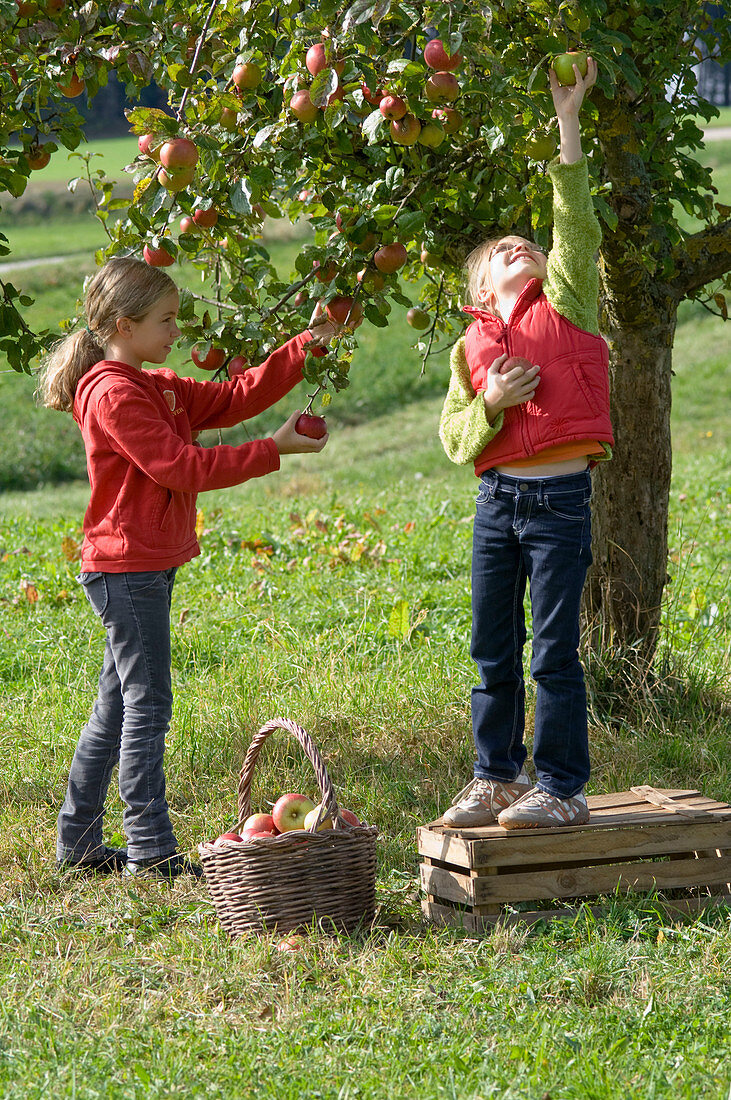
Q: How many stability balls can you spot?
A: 0